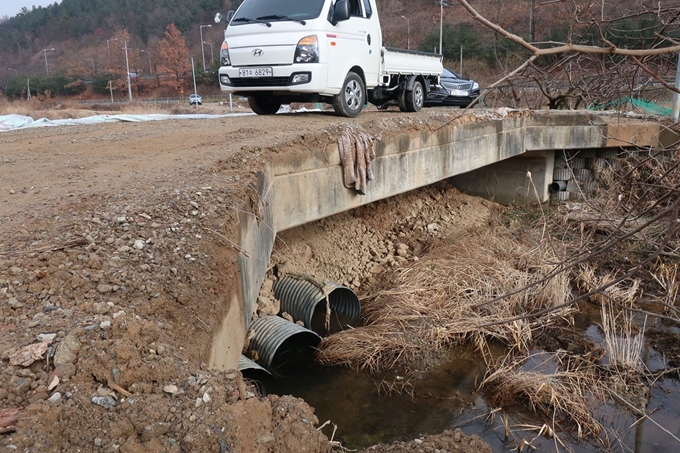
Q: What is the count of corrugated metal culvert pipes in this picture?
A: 3